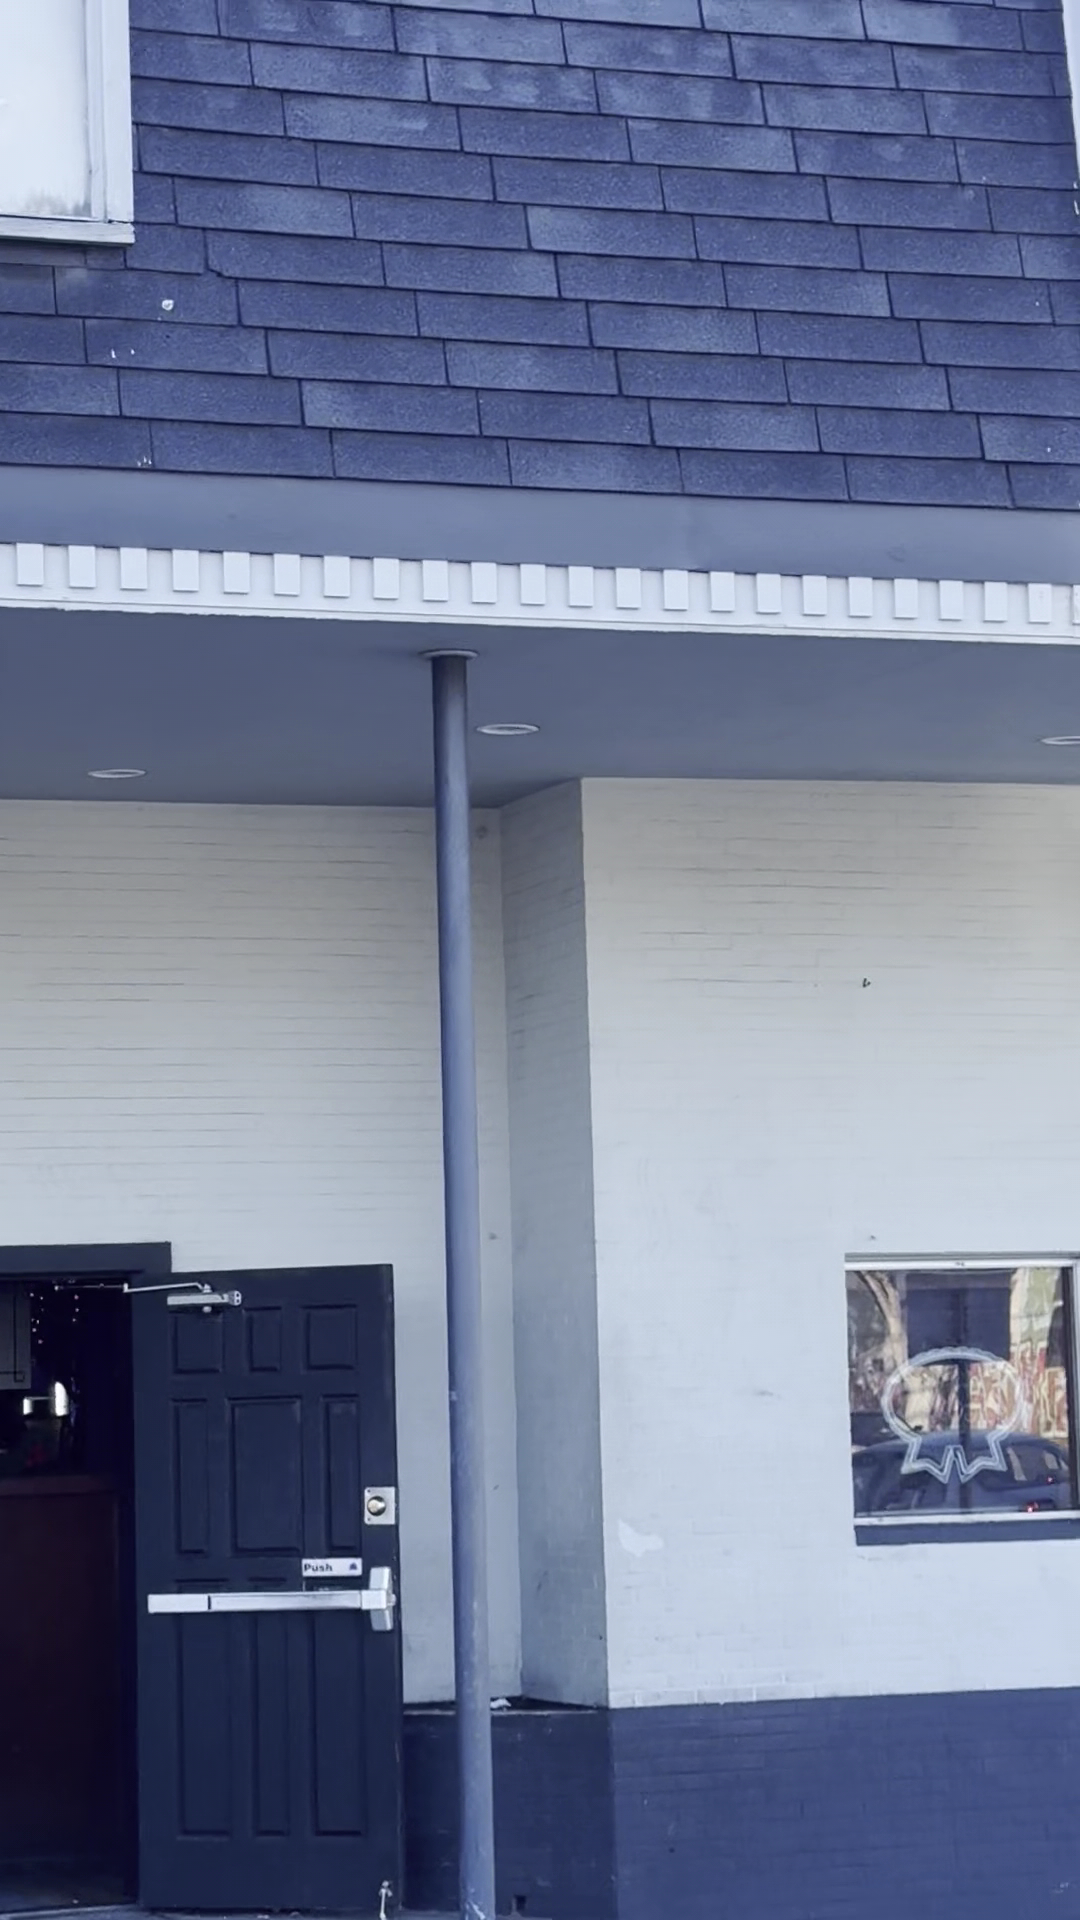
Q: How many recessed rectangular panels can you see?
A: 9